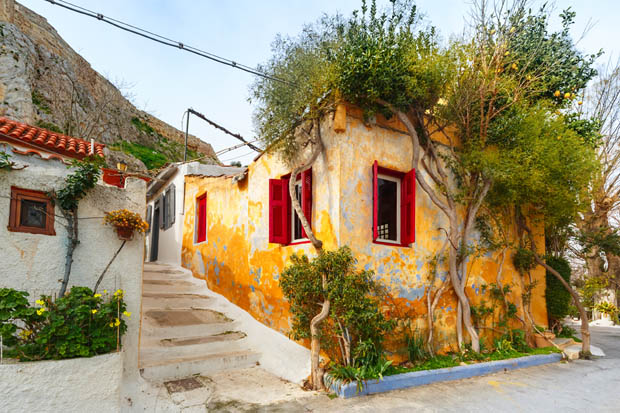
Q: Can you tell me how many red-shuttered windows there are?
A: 3